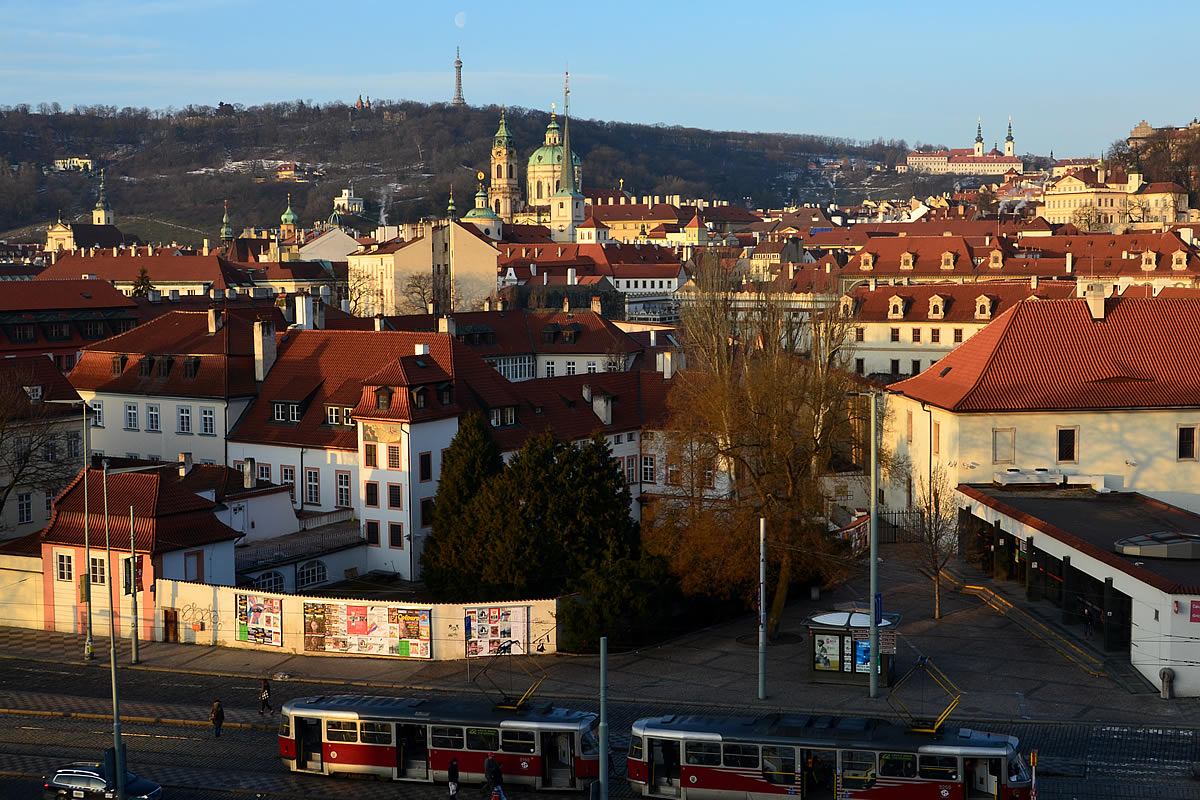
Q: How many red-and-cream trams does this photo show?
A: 2